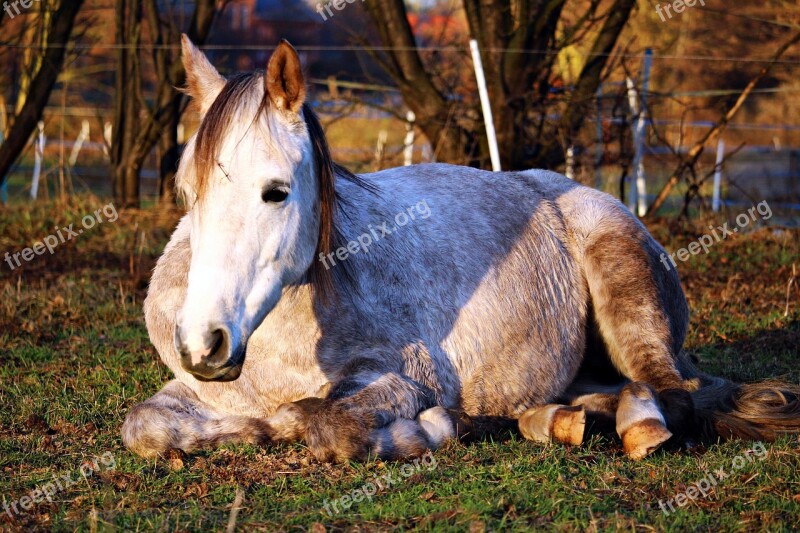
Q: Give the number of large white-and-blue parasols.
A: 0